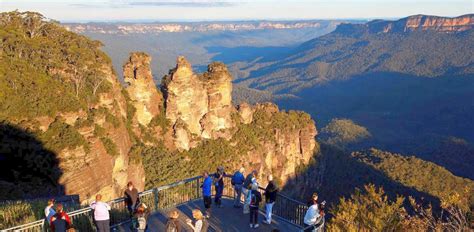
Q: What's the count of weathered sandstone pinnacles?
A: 3